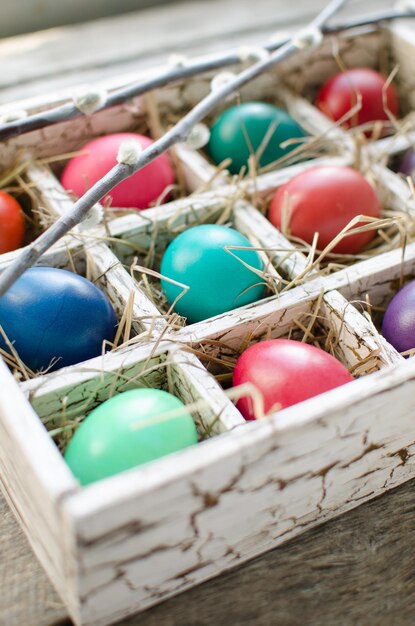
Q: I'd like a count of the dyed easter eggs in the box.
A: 11